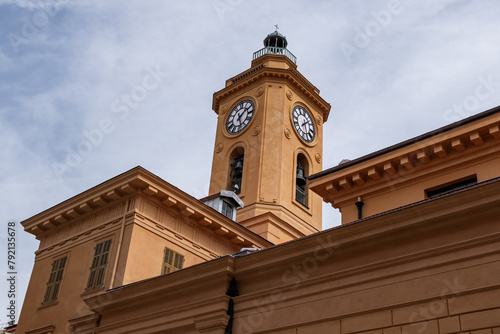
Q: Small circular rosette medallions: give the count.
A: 8